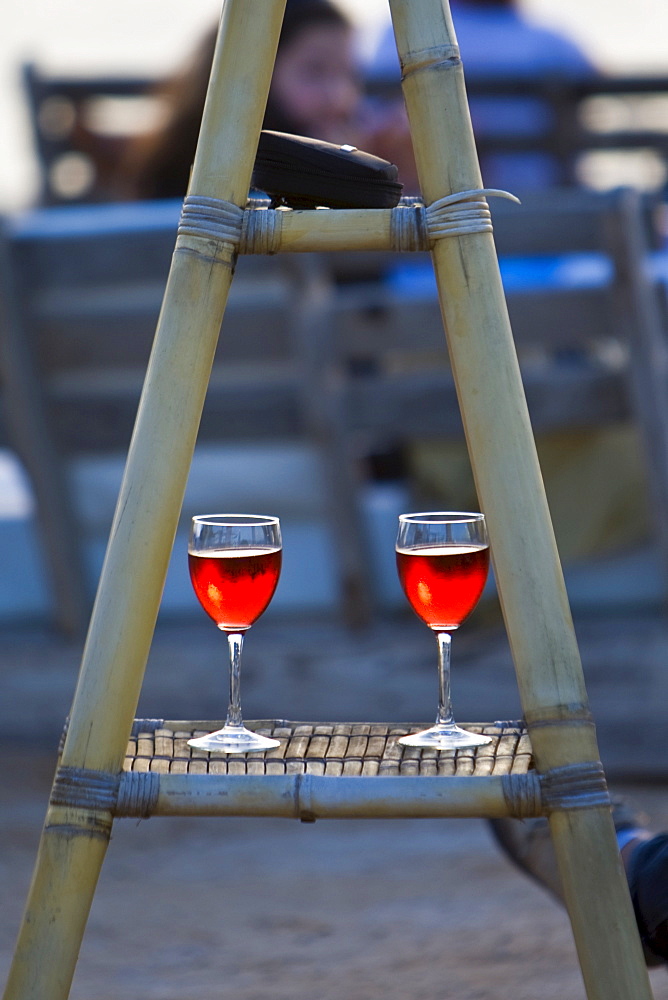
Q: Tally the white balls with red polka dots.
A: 0